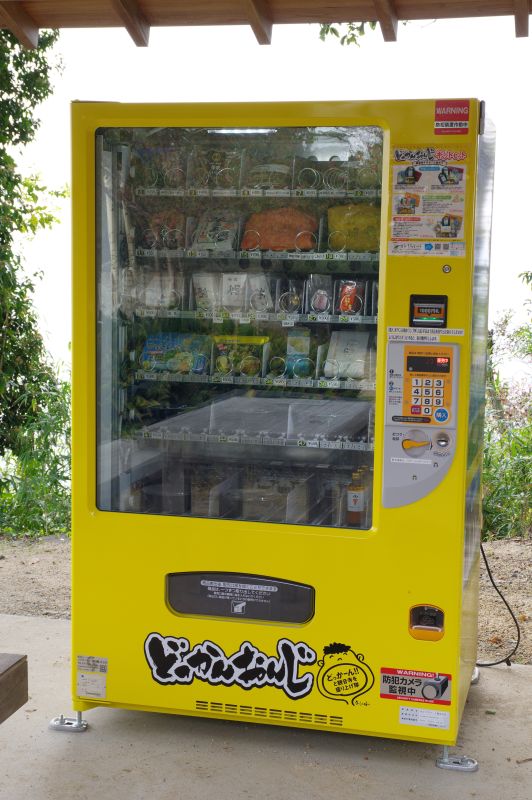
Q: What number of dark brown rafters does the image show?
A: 5